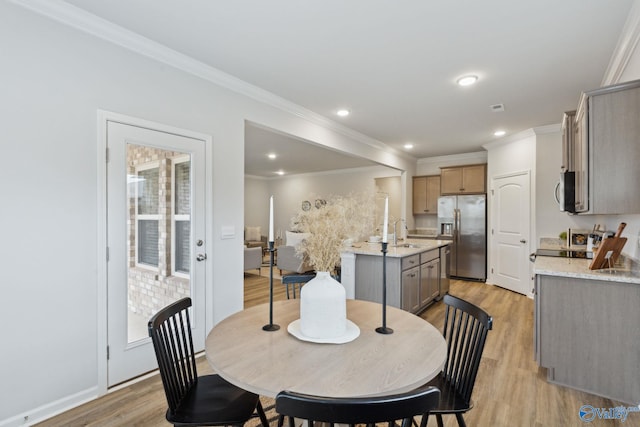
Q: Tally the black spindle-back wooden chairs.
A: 4